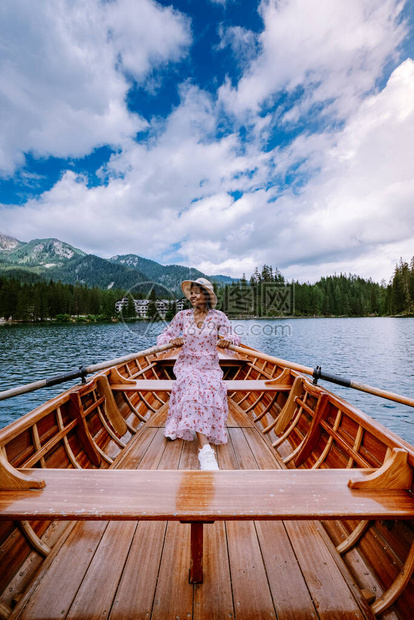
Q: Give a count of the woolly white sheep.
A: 0